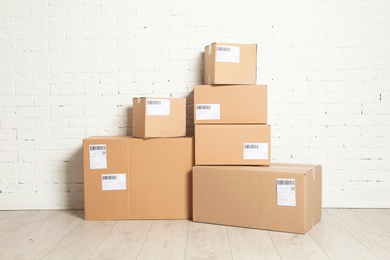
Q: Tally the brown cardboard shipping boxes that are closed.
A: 6